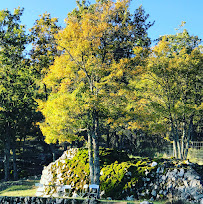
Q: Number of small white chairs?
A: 2